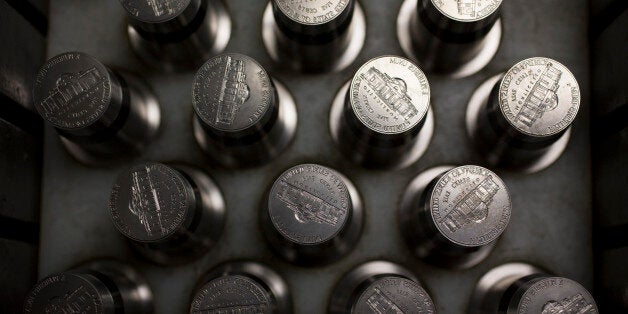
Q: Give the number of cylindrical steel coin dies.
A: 14